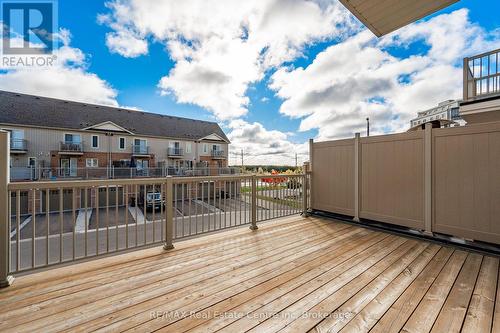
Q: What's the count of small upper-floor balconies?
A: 5